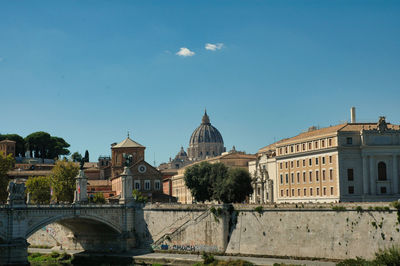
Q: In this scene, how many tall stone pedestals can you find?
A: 2